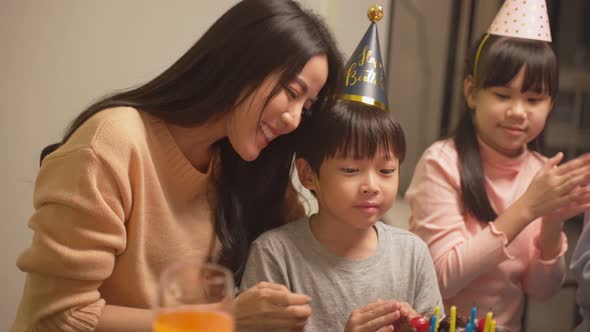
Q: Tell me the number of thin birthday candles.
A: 7